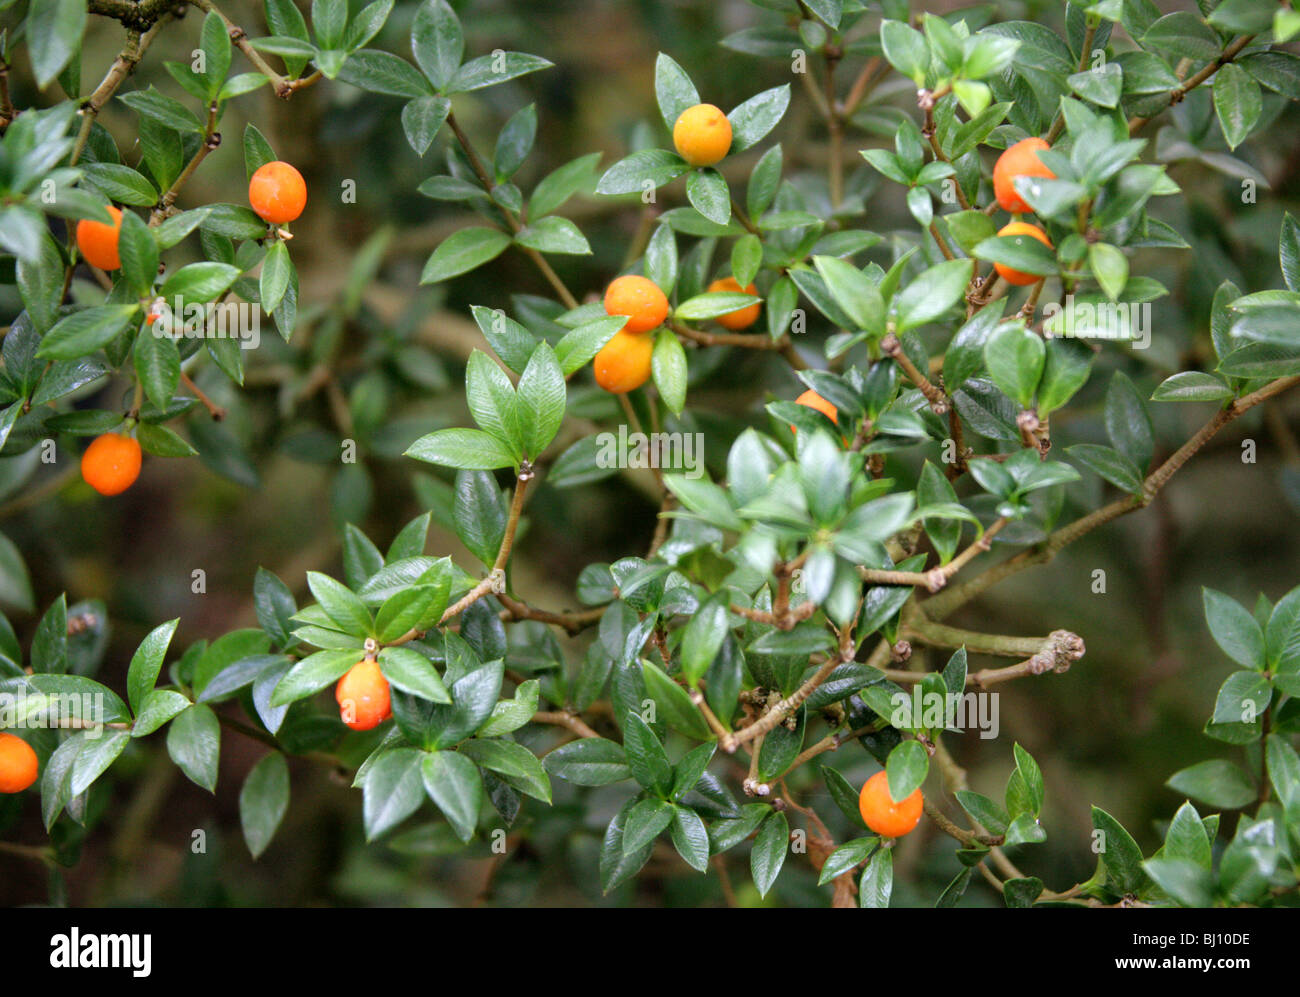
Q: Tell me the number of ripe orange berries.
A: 13